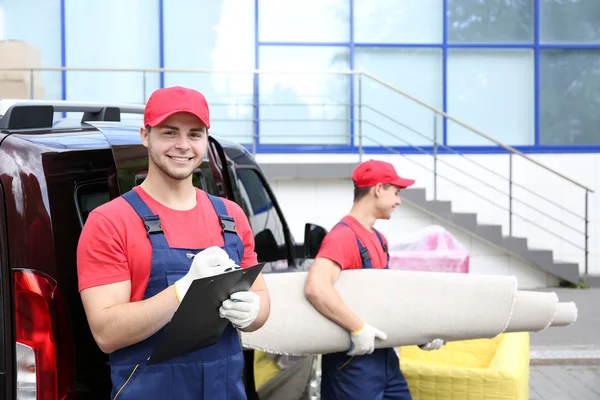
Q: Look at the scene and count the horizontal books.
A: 0